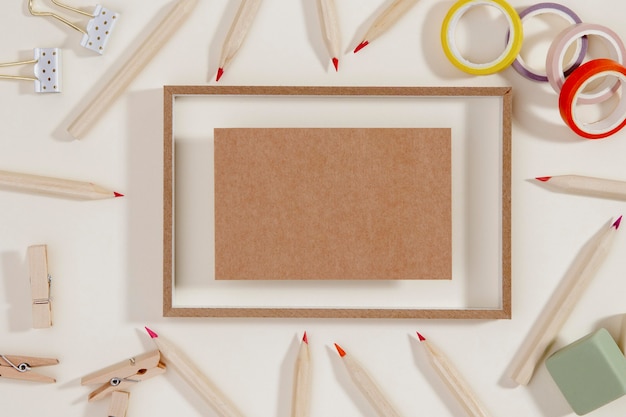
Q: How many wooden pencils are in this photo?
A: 11